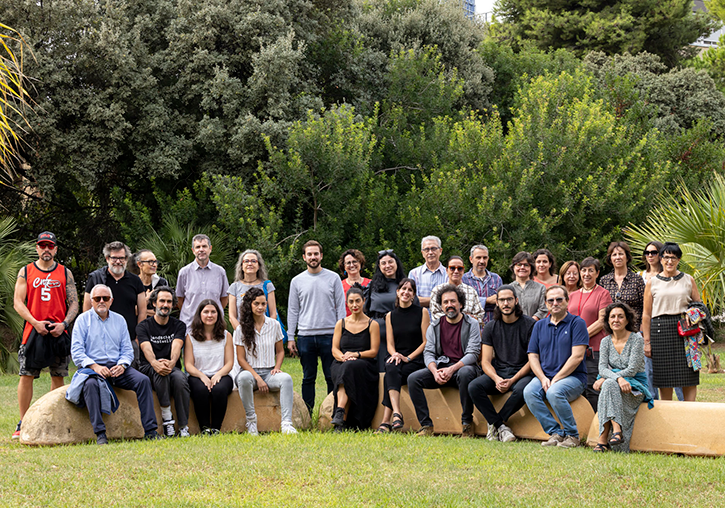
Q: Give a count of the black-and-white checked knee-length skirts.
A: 1